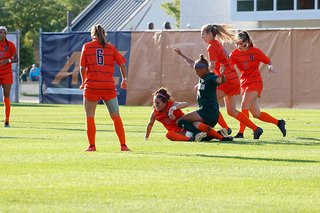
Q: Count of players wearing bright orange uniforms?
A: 5